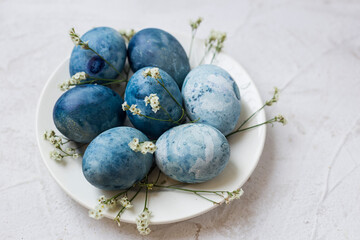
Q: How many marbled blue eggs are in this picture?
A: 7